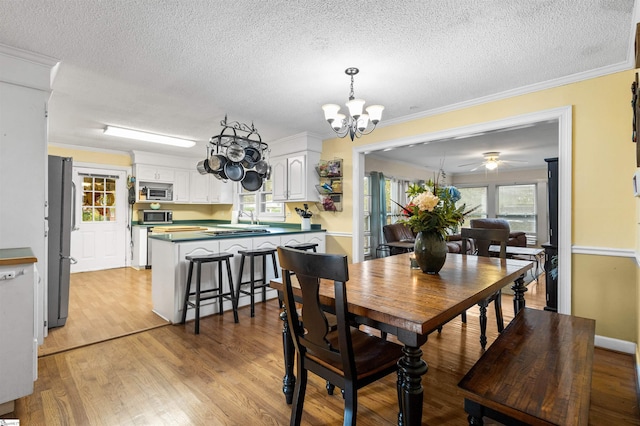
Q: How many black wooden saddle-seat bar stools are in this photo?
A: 3